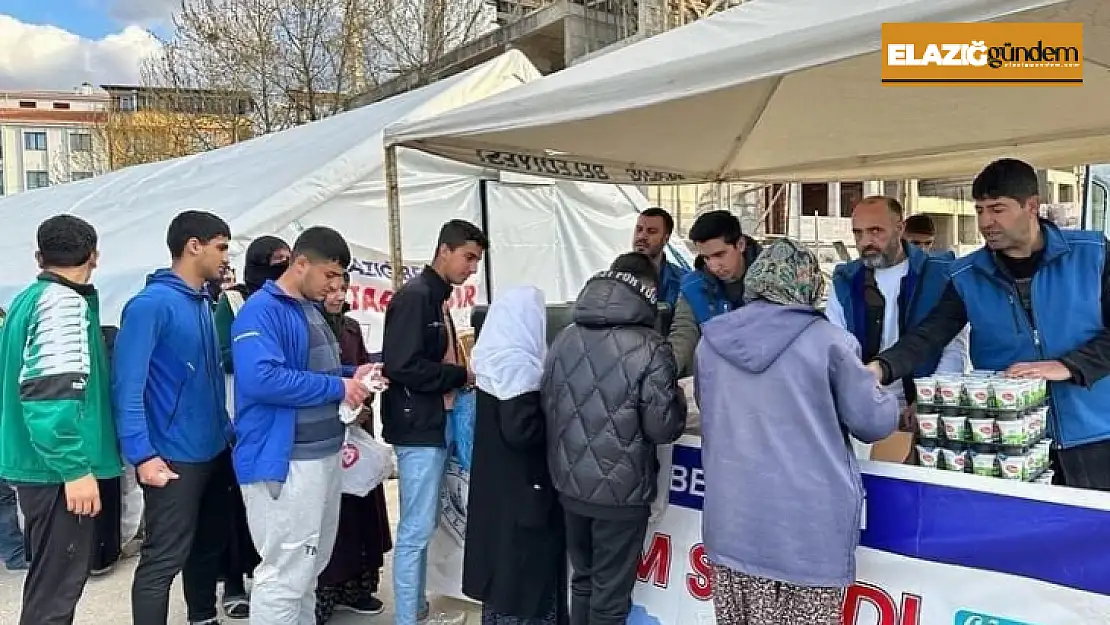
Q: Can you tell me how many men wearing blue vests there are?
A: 4